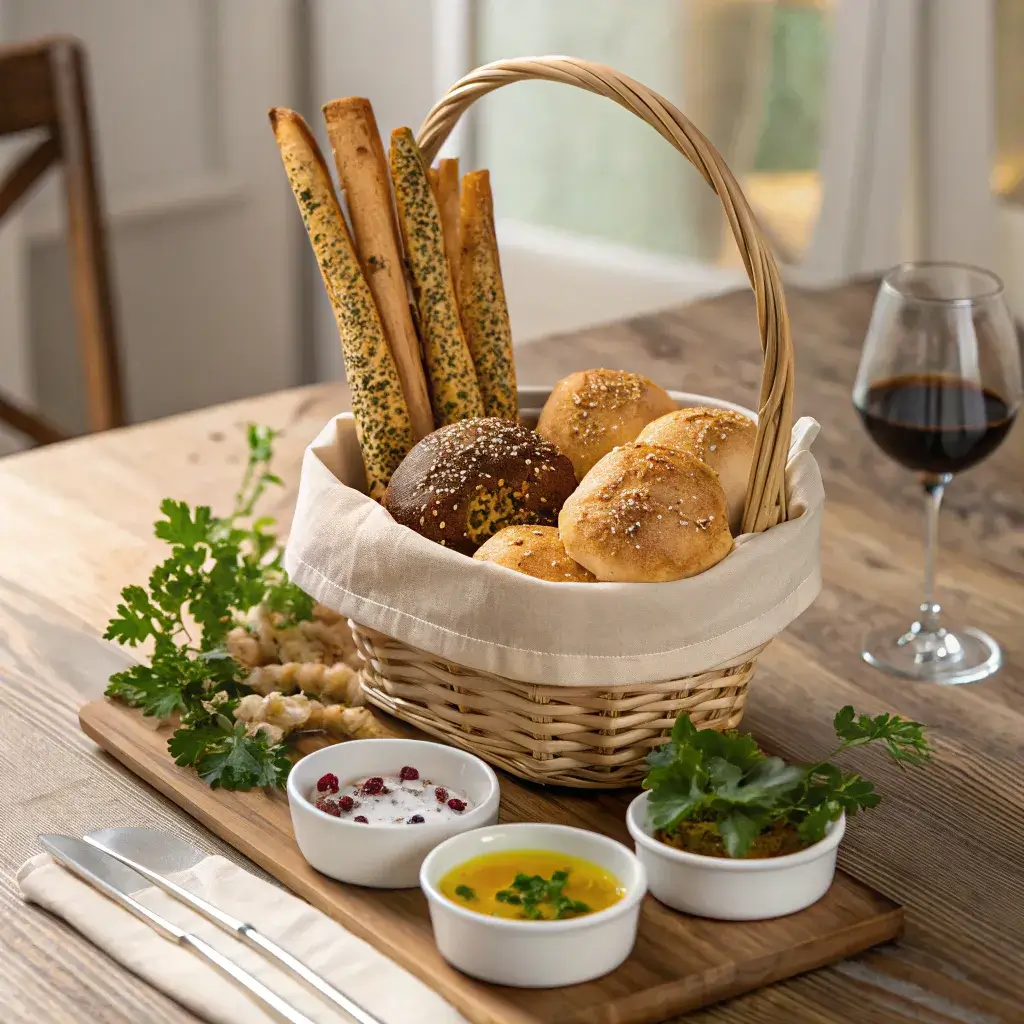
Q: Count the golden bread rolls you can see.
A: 4